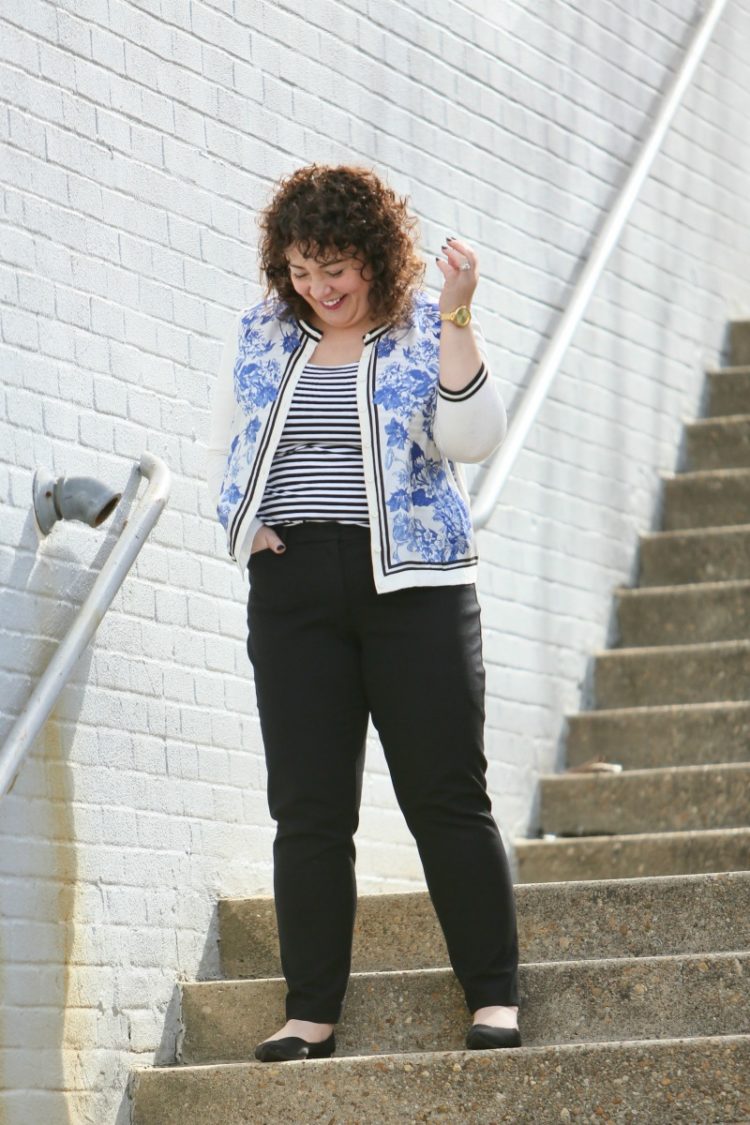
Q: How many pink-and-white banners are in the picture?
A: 0